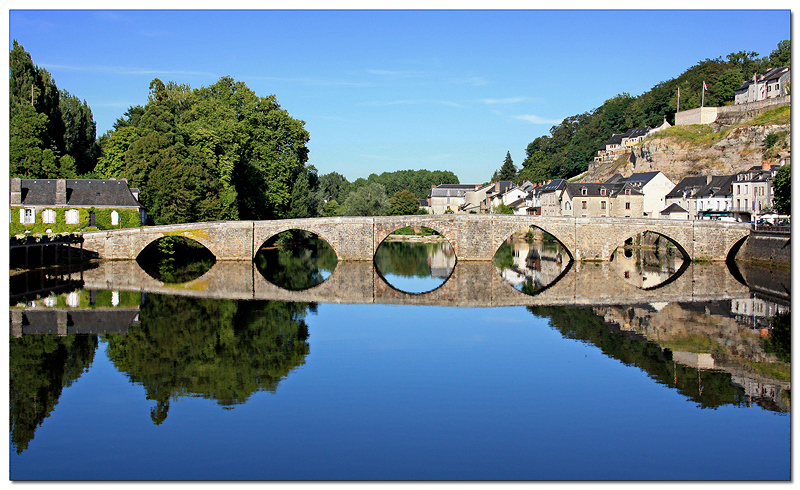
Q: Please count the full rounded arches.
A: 5